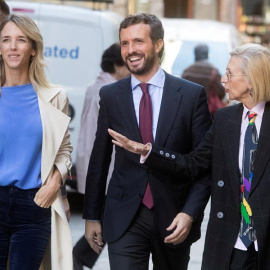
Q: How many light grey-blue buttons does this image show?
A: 5